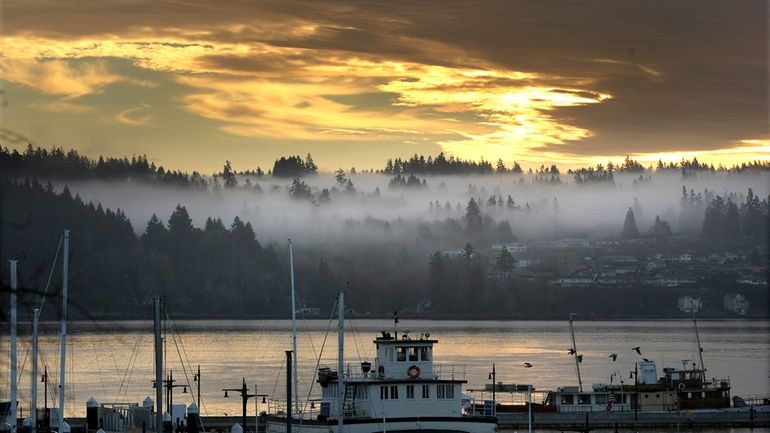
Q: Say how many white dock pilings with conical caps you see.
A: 8